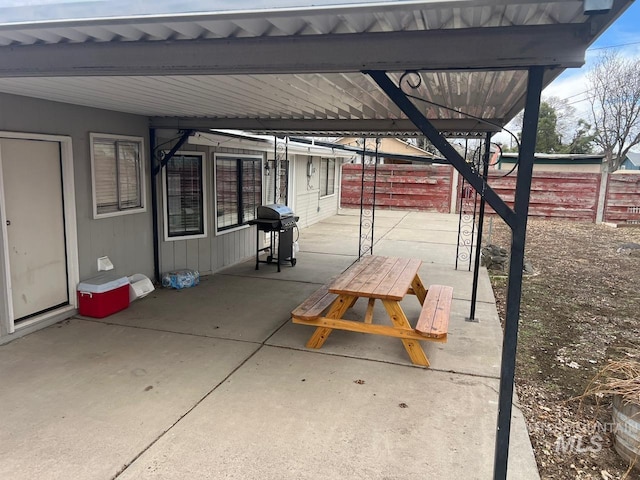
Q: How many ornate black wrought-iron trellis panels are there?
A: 3